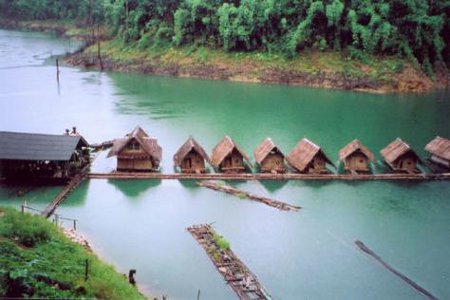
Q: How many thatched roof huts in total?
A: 8